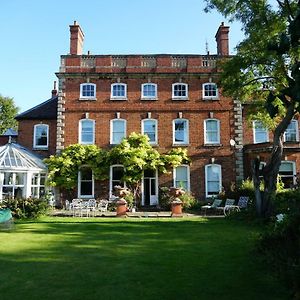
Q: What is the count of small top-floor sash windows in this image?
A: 5